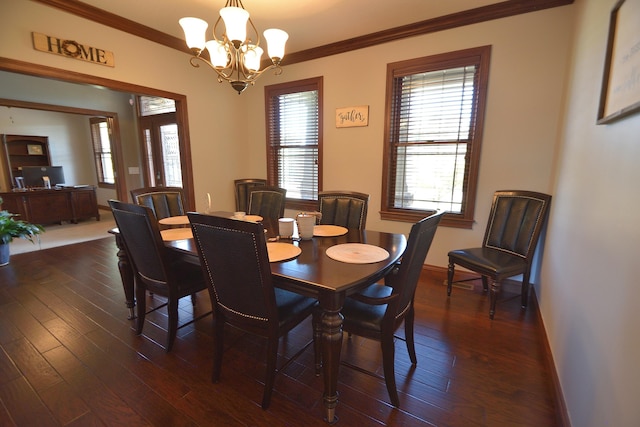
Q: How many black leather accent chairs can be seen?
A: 8